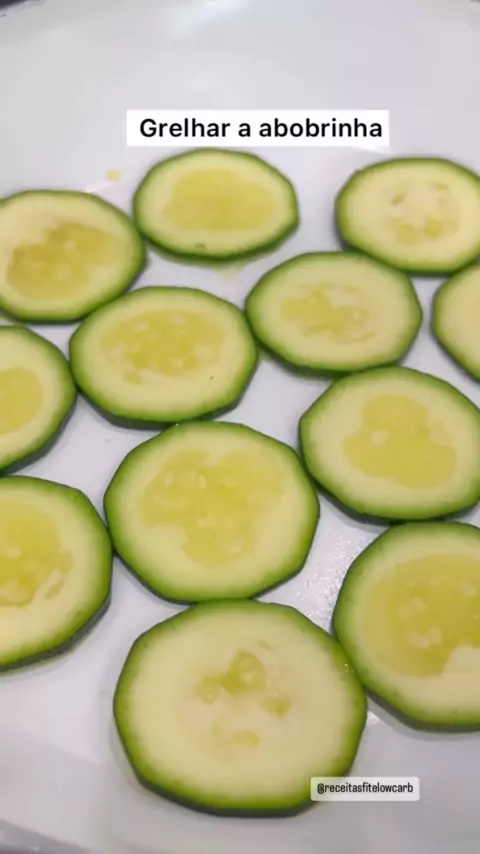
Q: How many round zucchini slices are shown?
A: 12